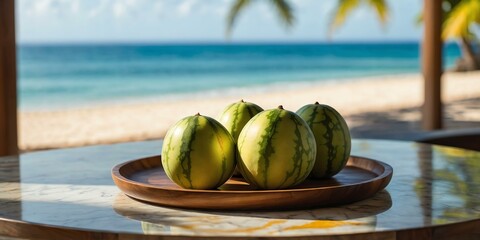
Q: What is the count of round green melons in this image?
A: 4